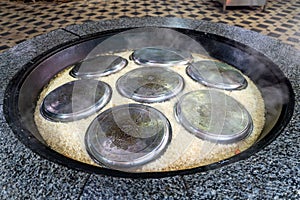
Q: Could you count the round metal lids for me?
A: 7